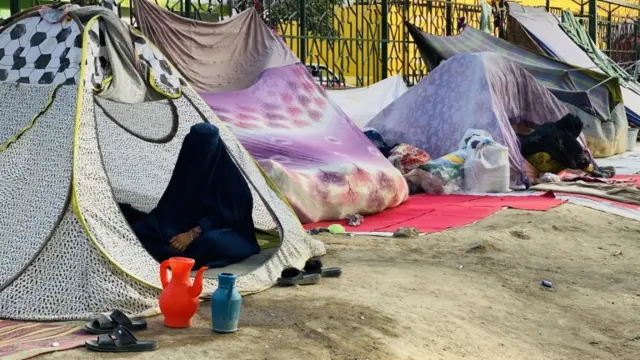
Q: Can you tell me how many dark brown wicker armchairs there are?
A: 0